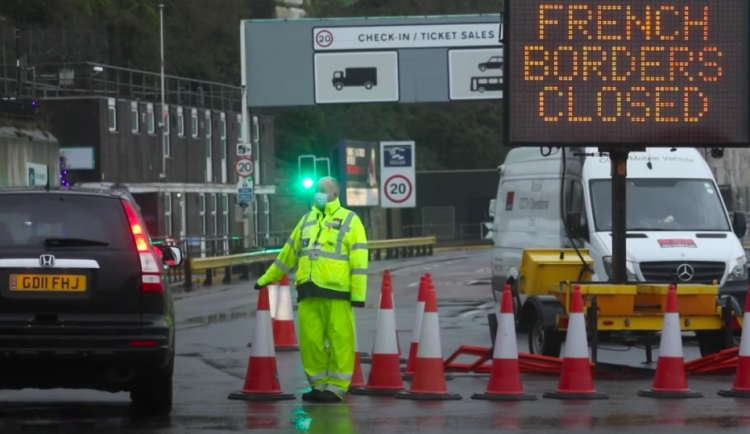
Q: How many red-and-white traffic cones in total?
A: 13